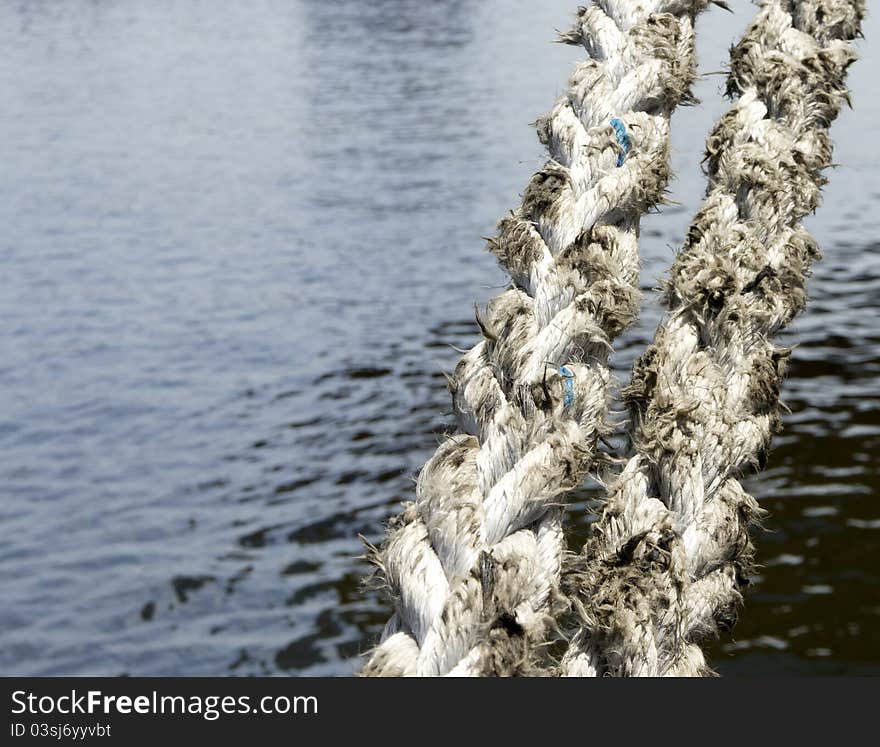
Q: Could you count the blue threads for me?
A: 2